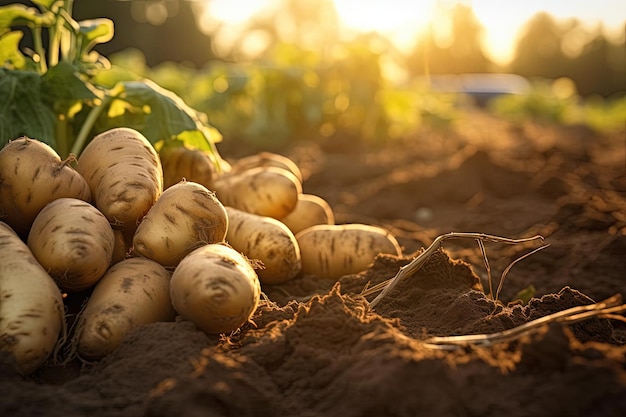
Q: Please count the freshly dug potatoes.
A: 13